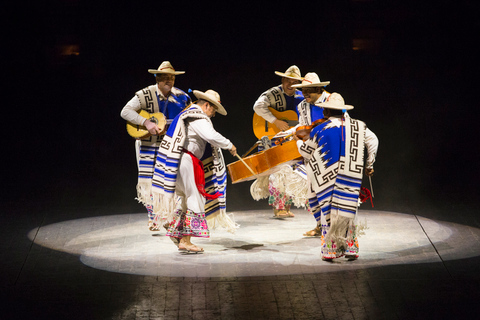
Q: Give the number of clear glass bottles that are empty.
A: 0